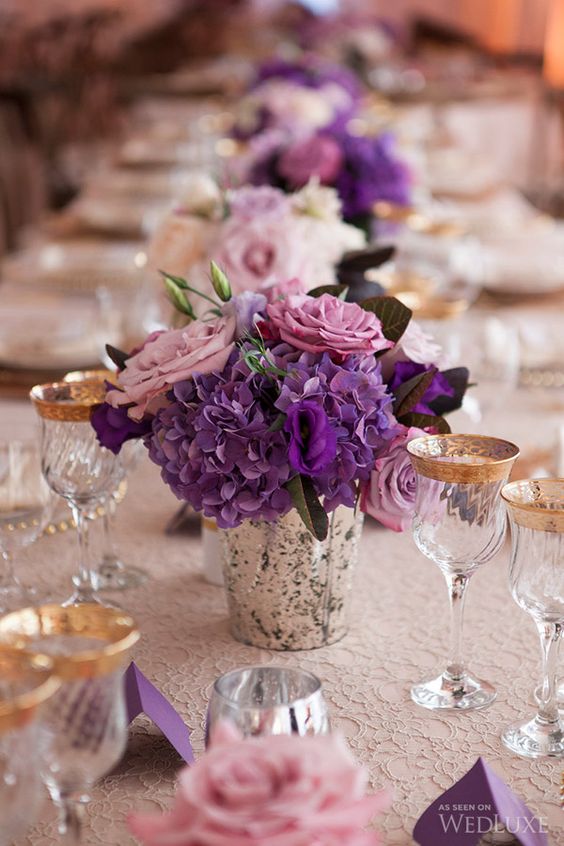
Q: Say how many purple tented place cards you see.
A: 2